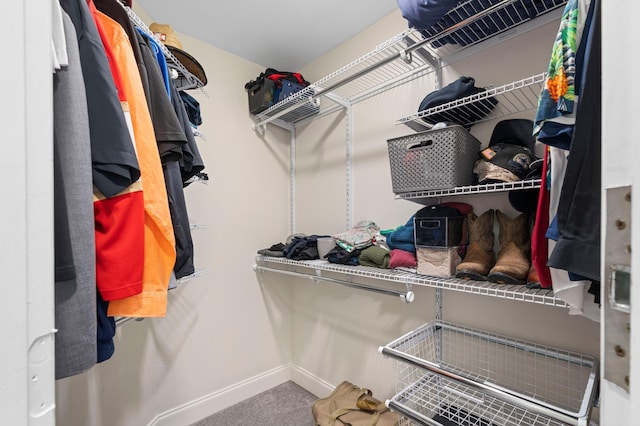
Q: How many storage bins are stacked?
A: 2